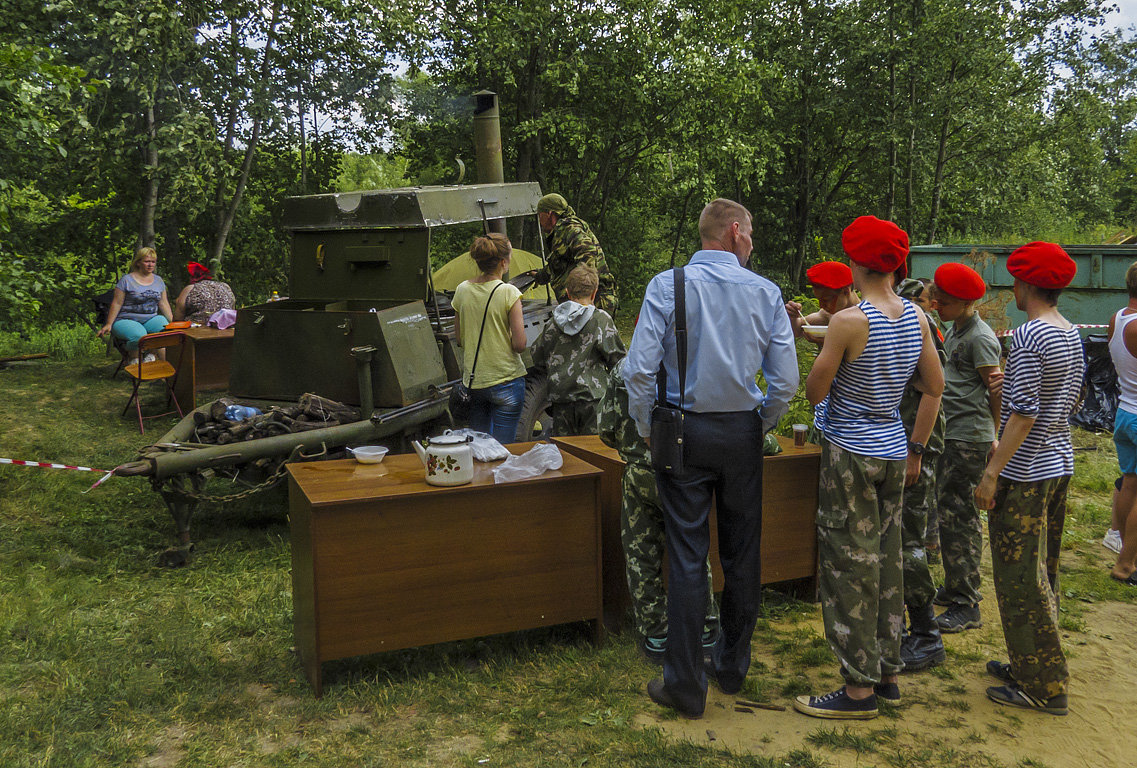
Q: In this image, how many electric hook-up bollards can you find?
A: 0